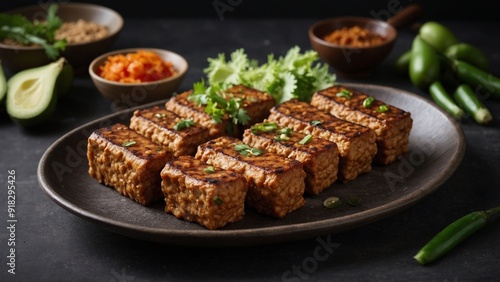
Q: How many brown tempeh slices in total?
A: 9